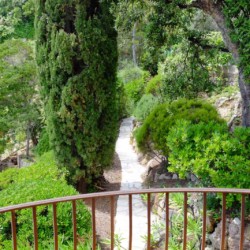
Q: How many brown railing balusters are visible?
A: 13